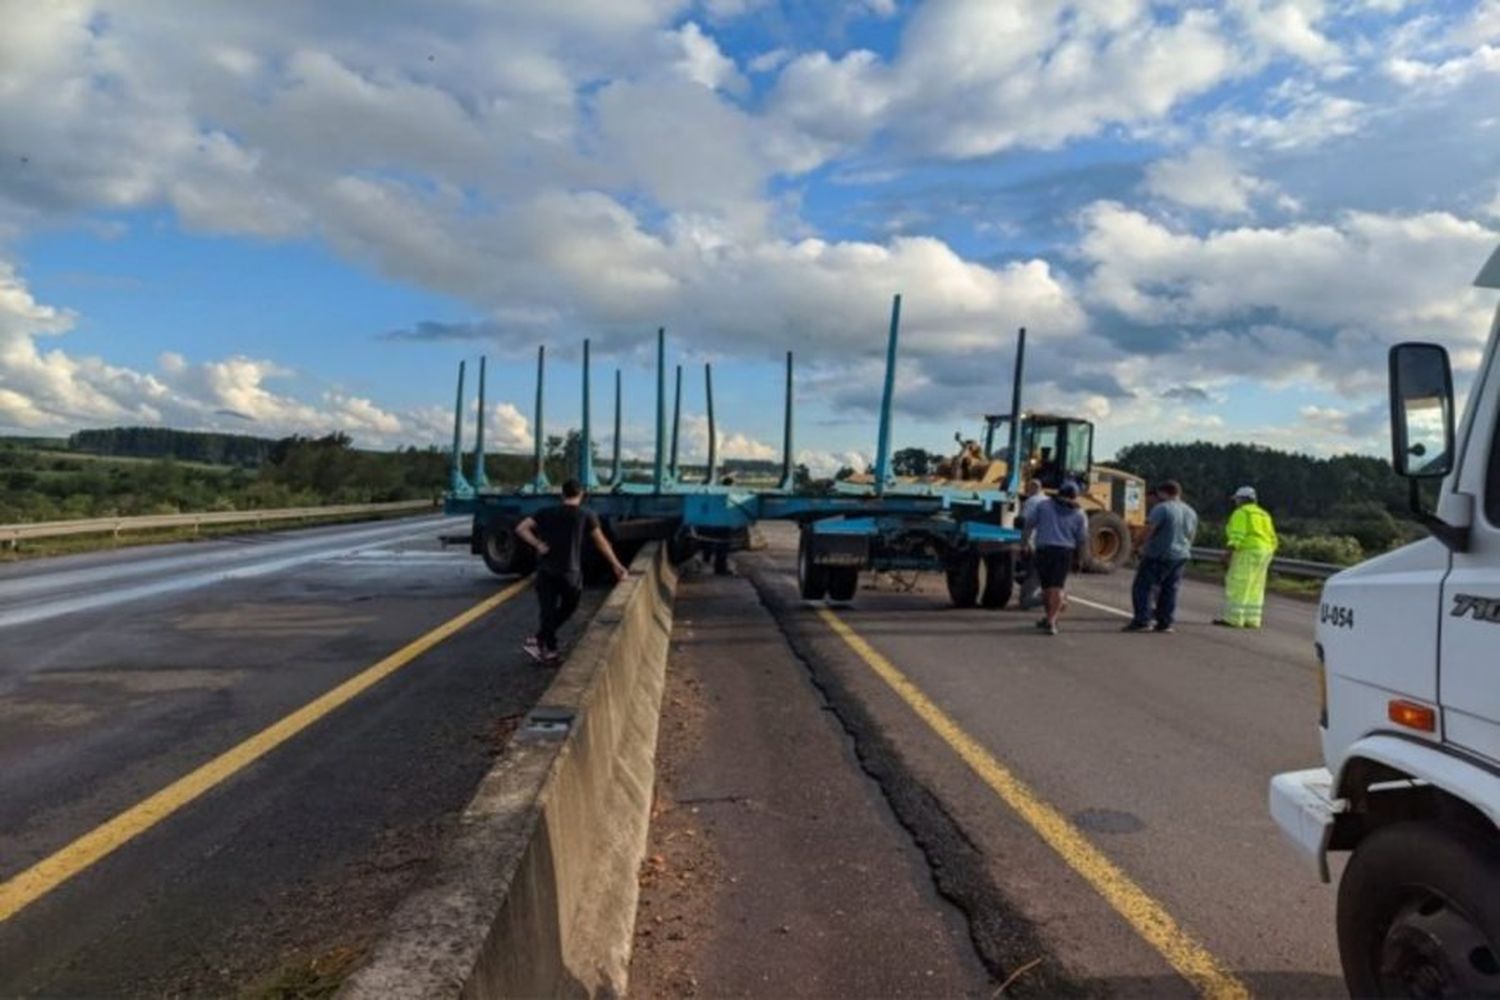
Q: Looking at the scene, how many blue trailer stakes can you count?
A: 11